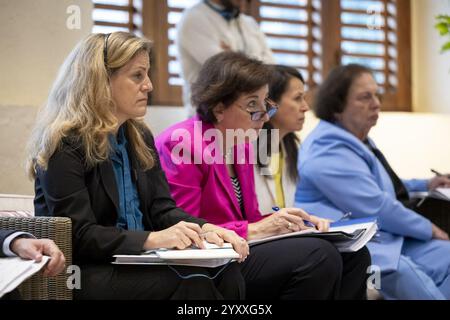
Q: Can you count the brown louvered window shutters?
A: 4